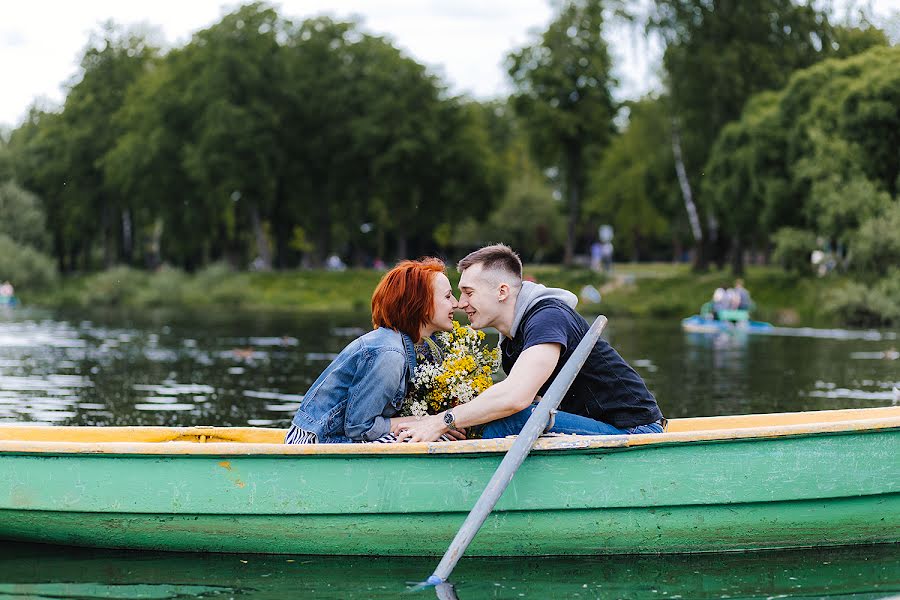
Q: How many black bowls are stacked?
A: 0